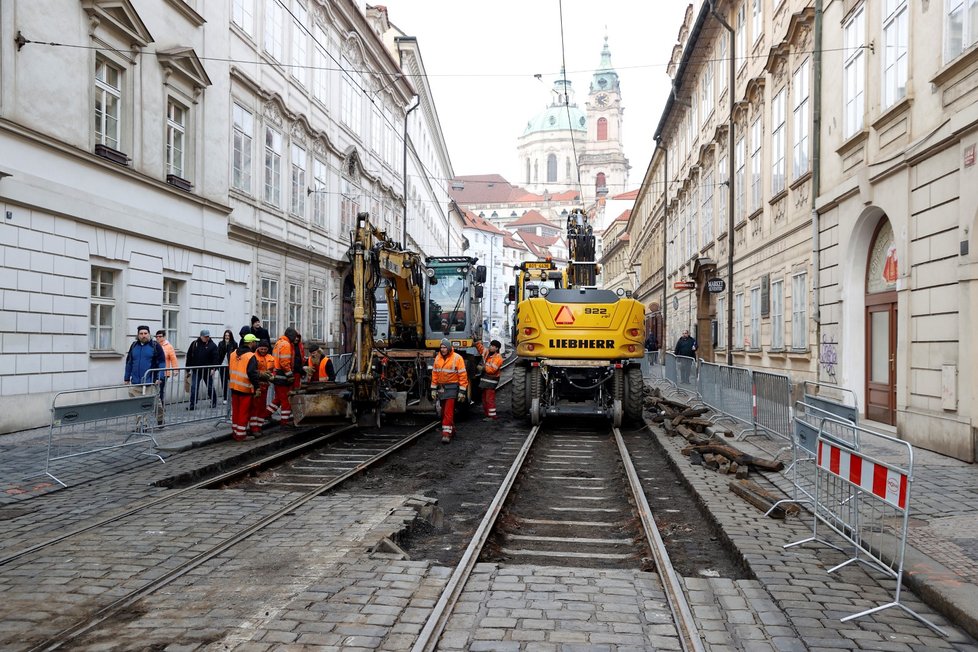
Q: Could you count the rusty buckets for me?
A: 1